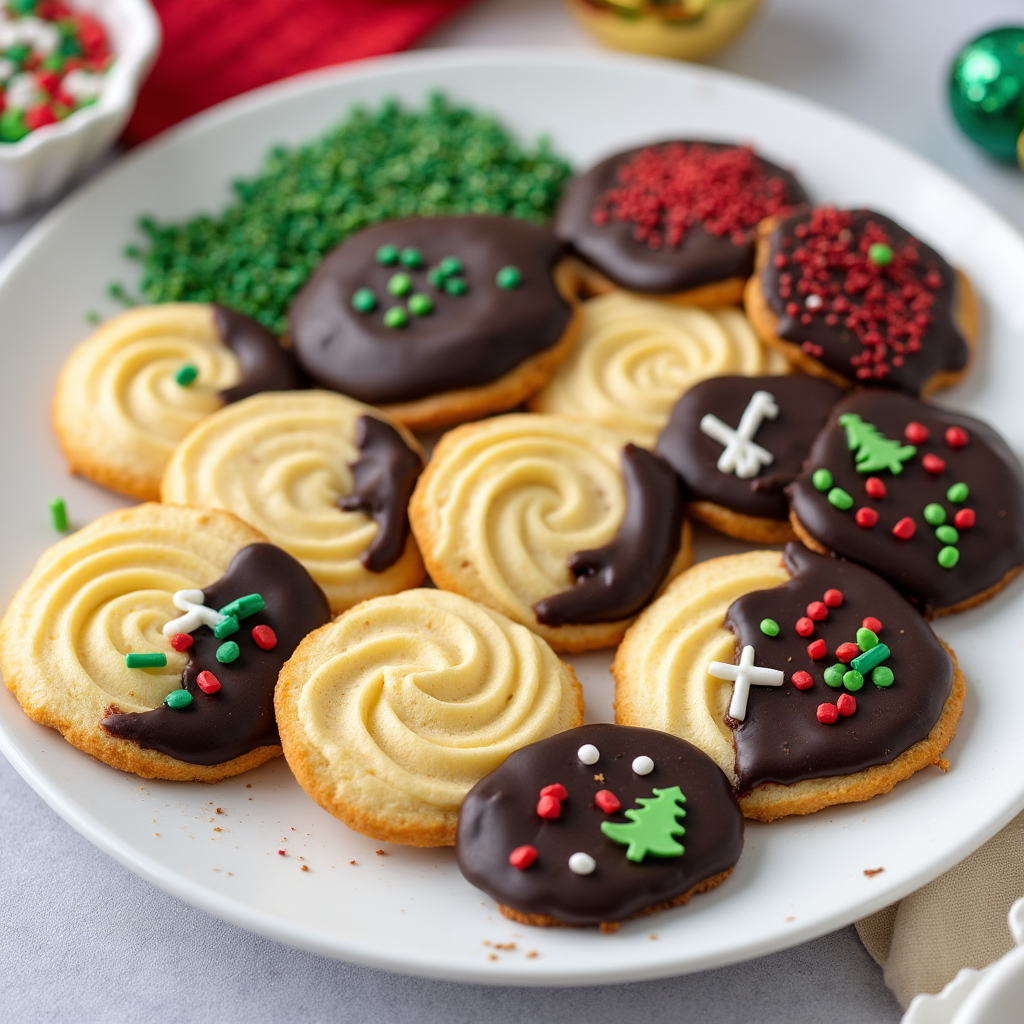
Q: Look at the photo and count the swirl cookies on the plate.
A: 7